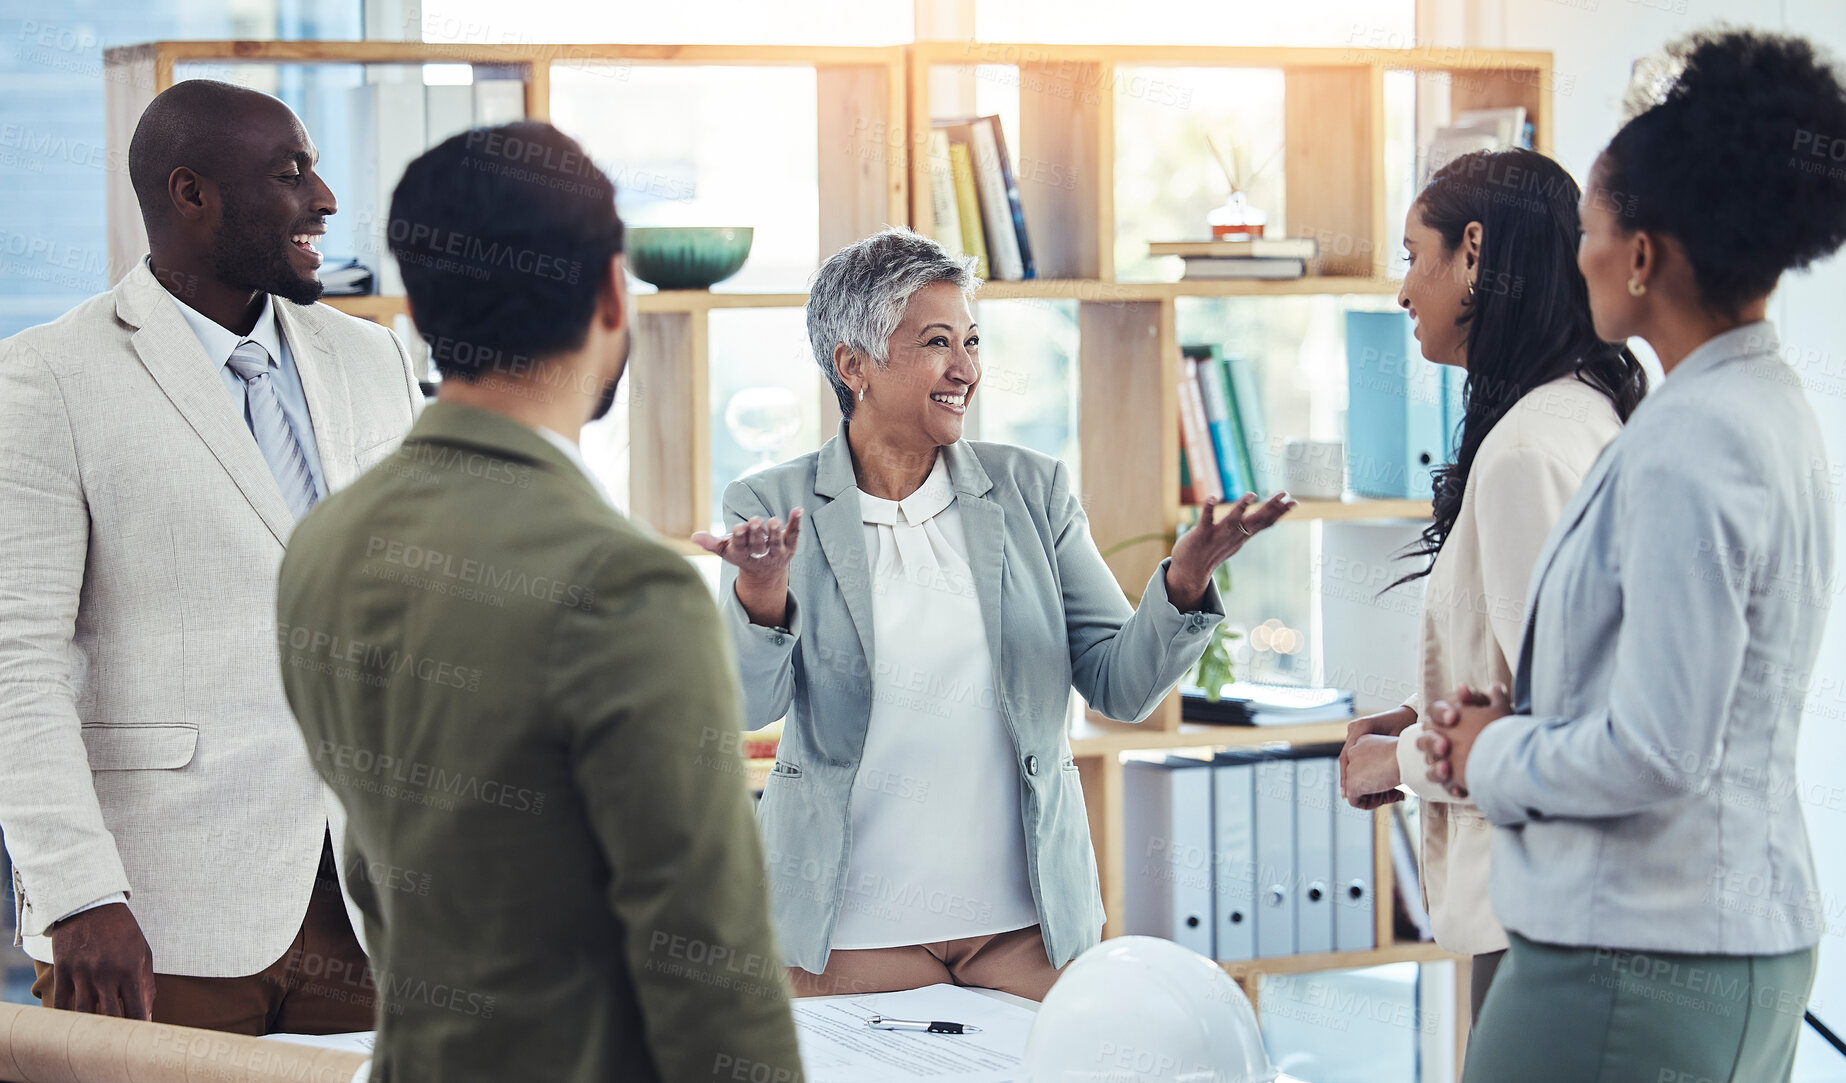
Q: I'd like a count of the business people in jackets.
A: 5